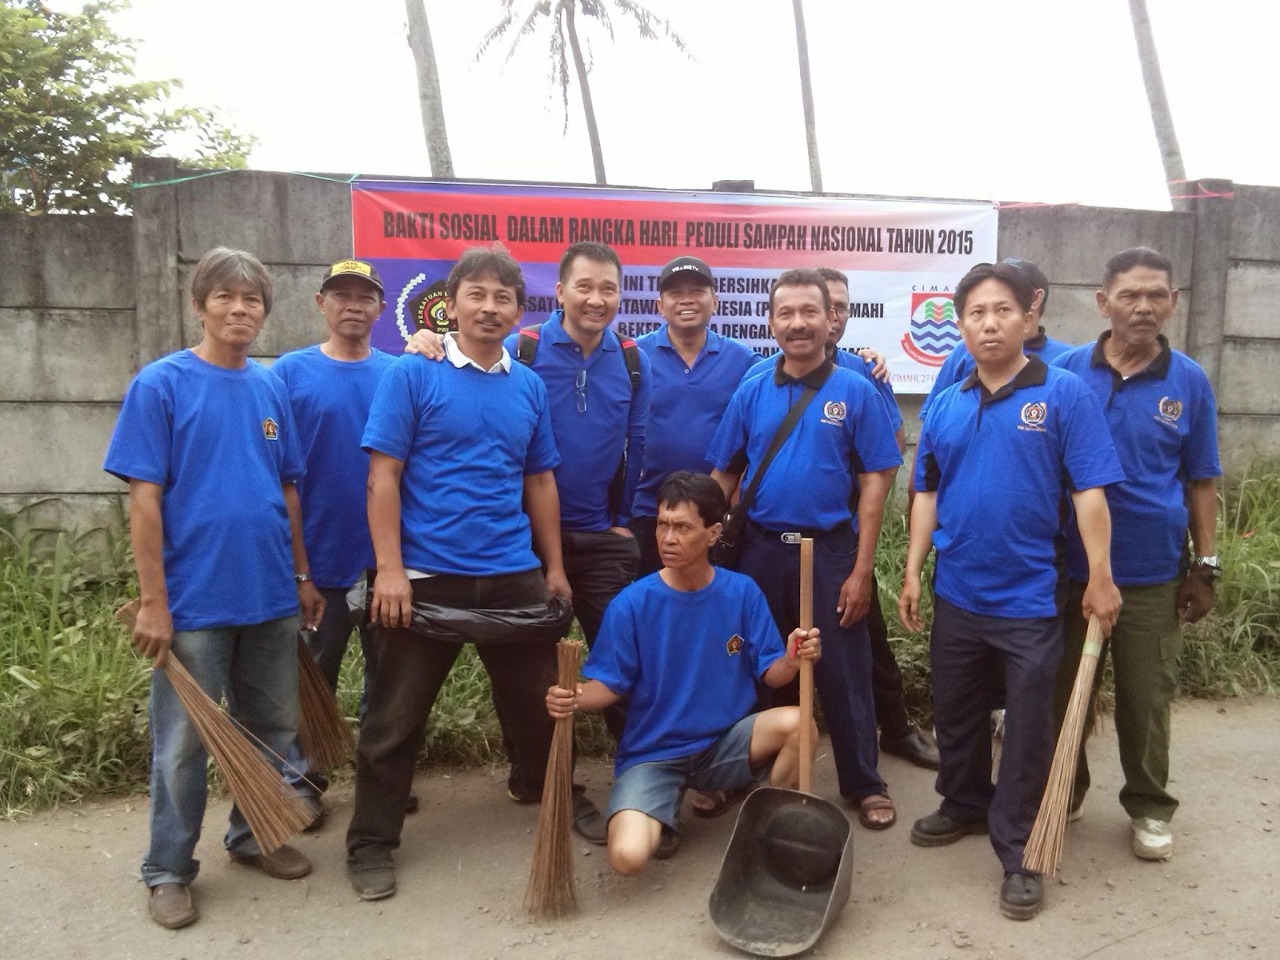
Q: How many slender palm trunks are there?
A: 4